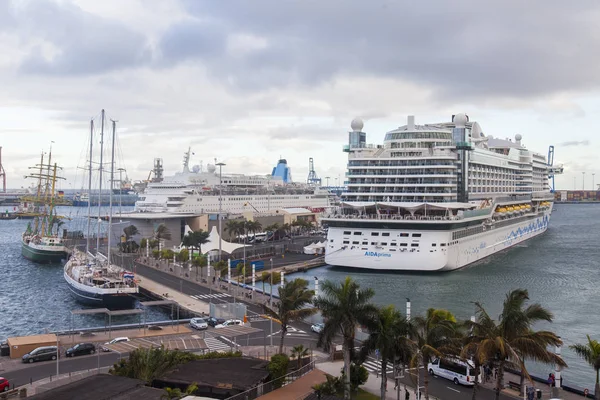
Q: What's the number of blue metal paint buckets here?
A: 0